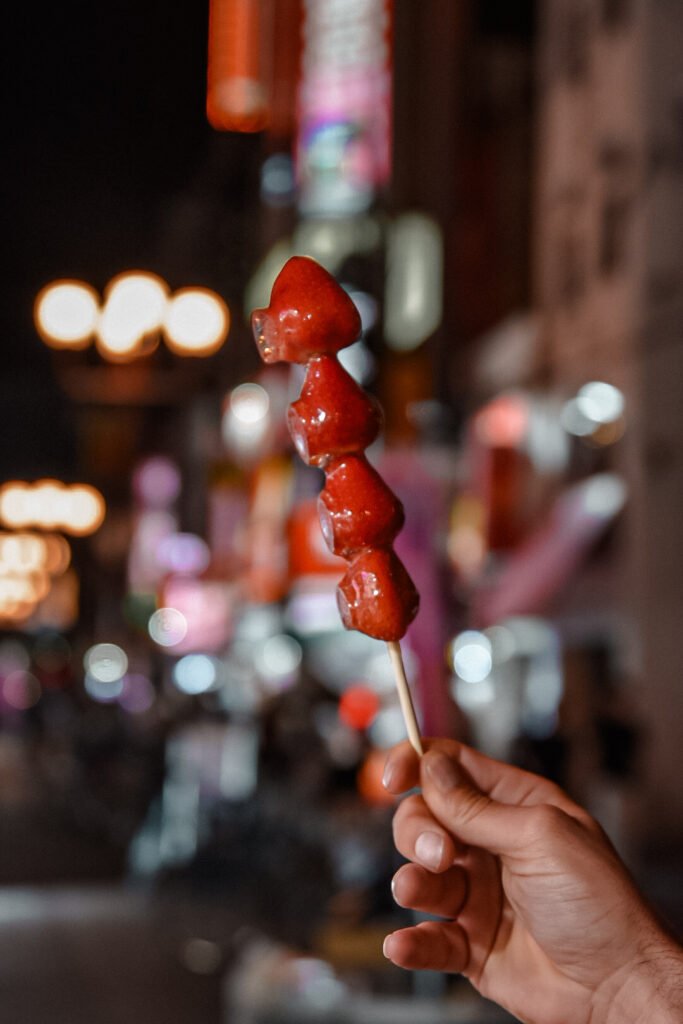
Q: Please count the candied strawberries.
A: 4